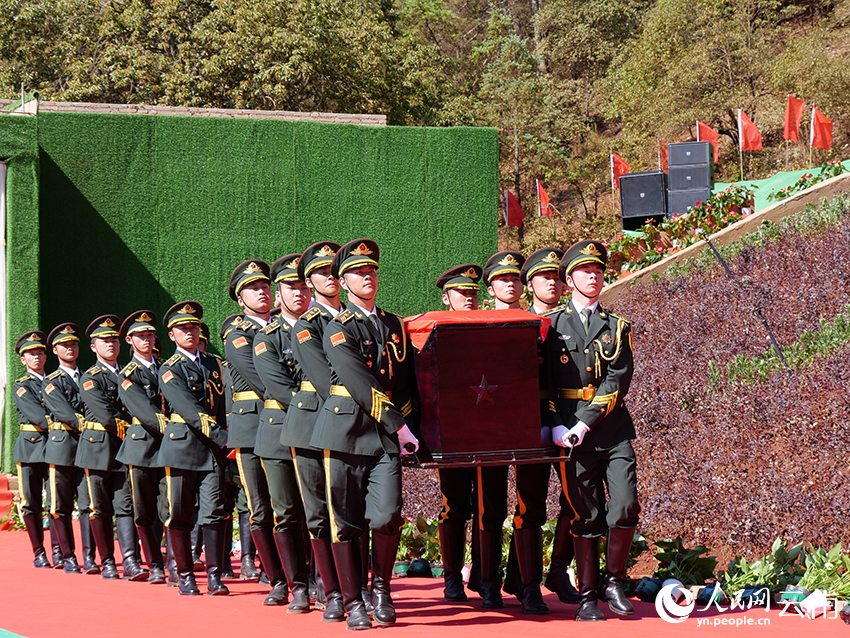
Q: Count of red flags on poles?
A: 8